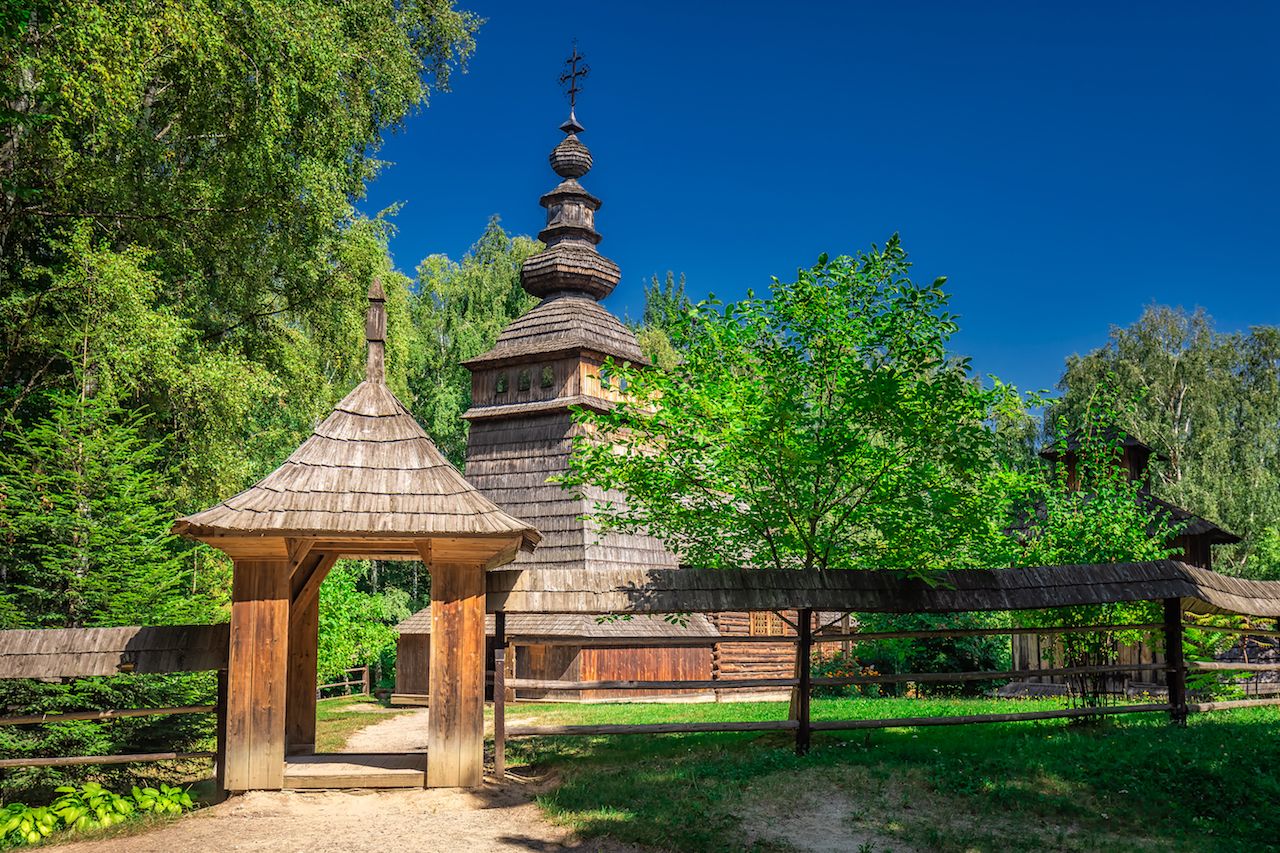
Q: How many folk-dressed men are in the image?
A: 0